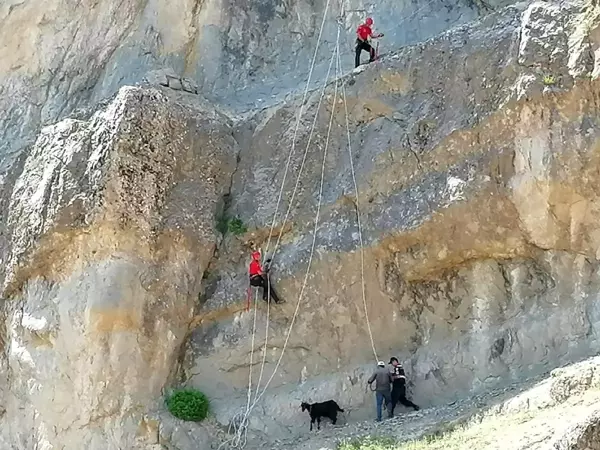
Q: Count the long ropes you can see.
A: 4